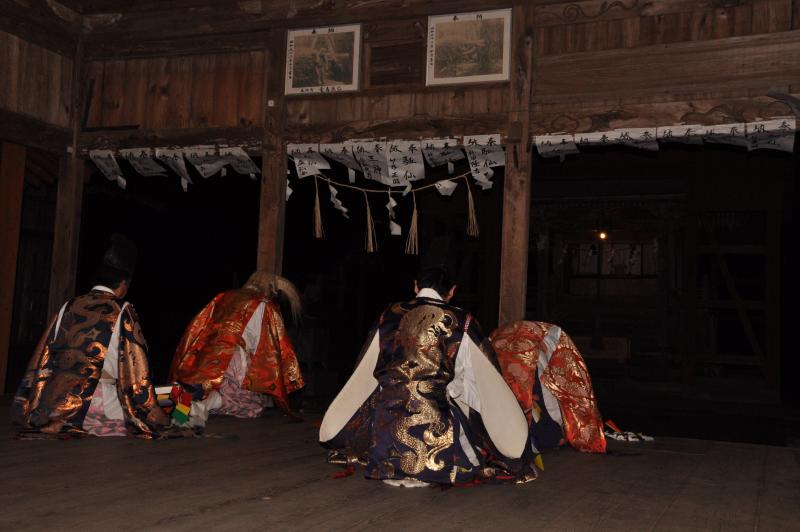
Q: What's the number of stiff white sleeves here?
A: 2